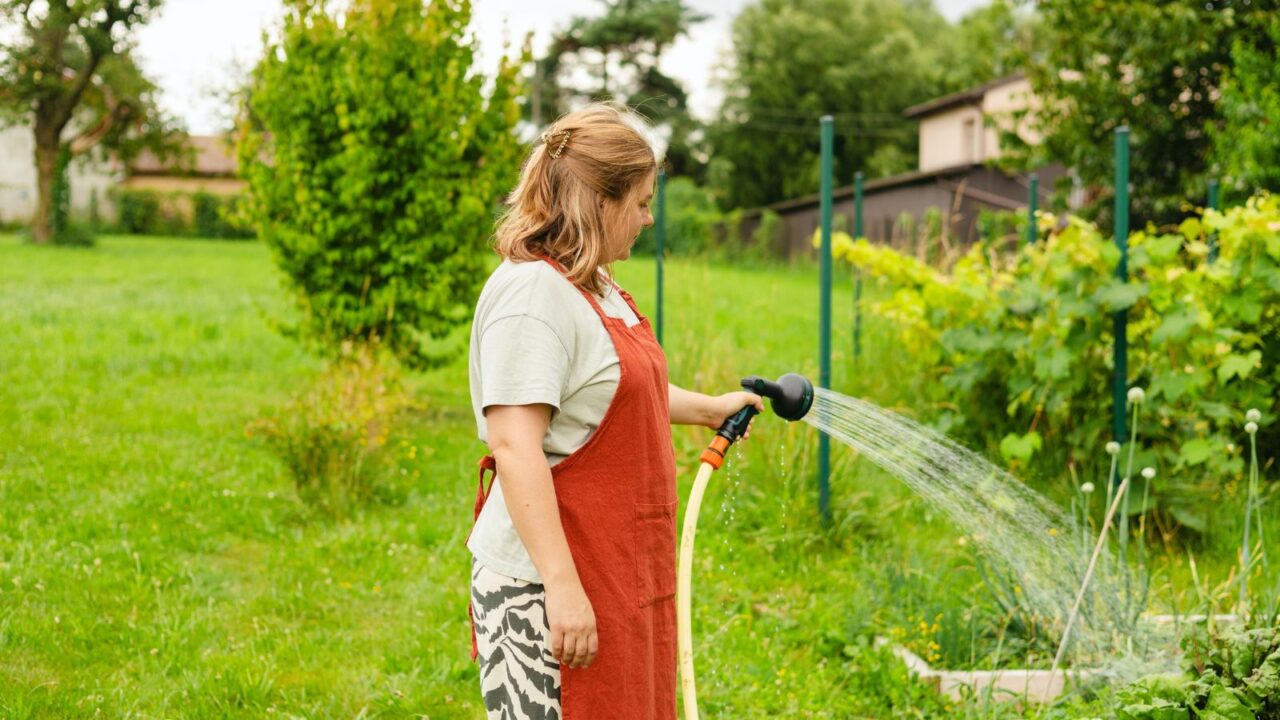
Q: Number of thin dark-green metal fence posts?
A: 6